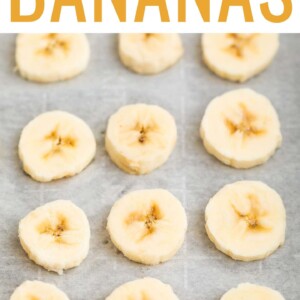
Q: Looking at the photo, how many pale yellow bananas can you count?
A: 12